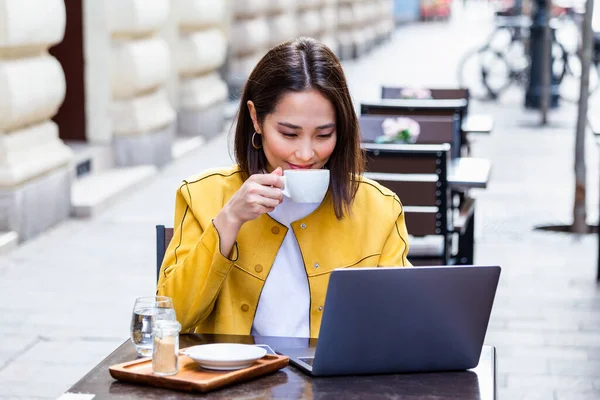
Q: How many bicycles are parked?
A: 2